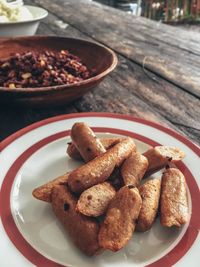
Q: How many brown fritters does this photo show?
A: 11